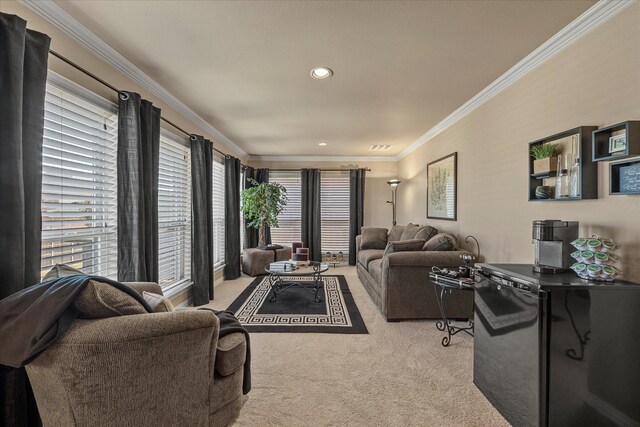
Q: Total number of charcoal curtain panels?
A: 8